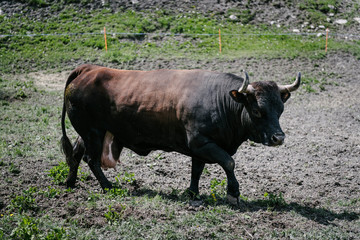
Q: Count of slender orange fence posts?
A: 3